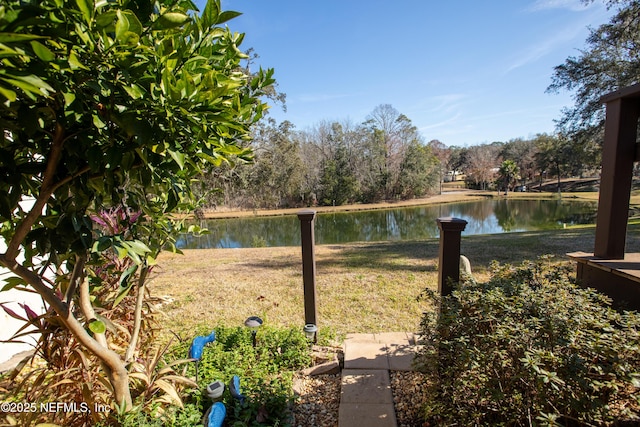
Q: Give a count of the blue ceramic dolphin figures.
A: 3